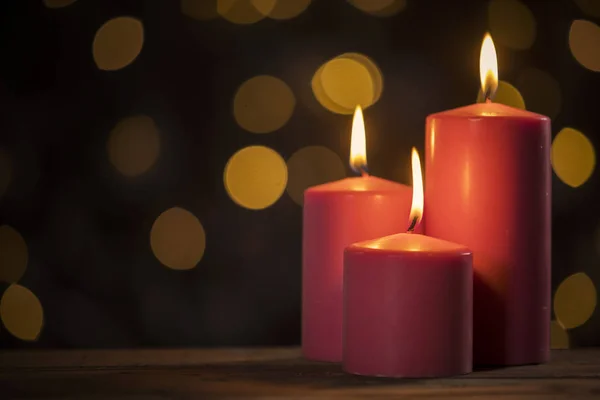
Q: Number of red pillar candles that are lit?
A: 3